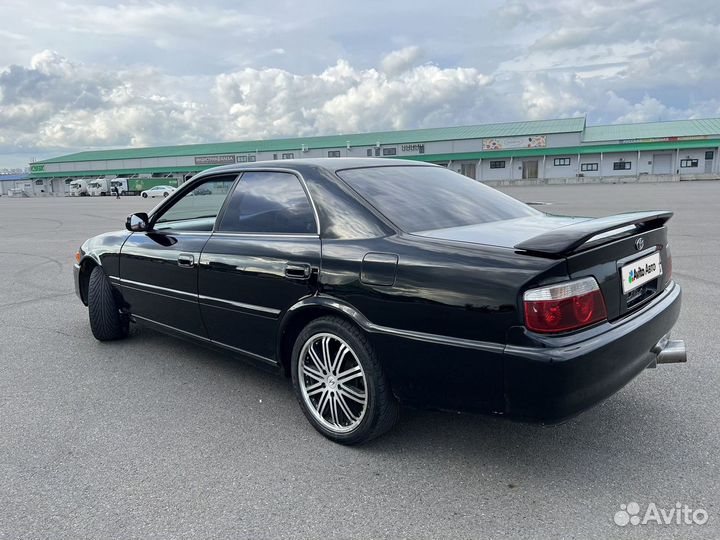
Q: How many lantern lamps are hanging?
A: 0